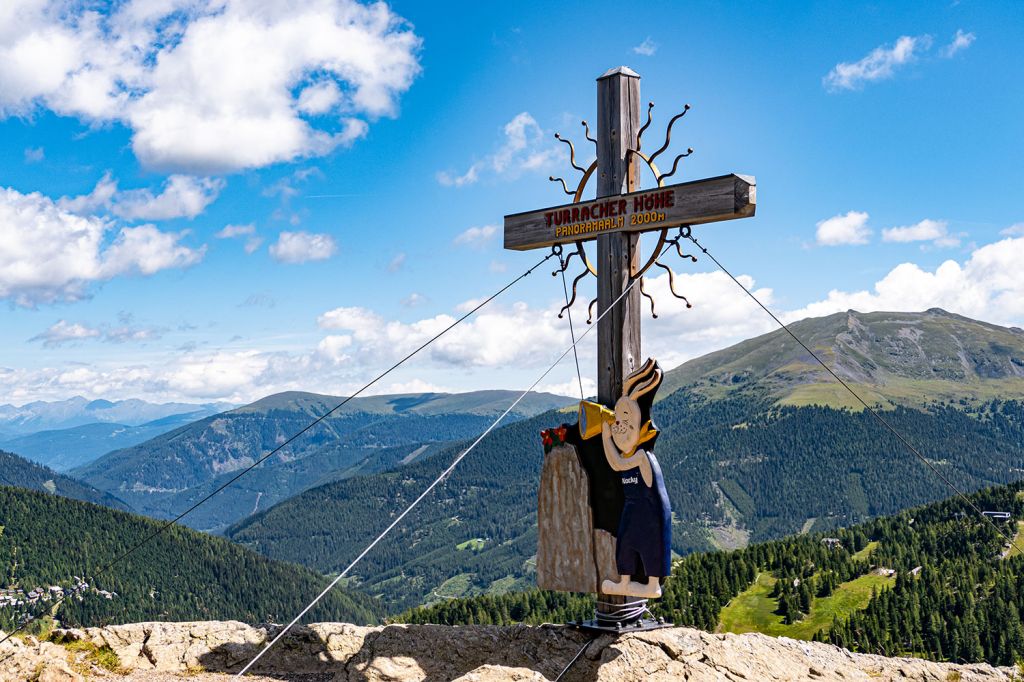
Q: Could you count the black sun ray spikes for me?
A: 12